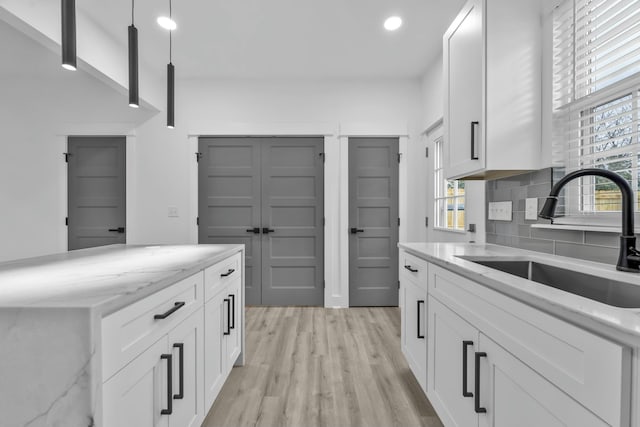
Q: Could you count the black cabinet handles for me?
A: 11